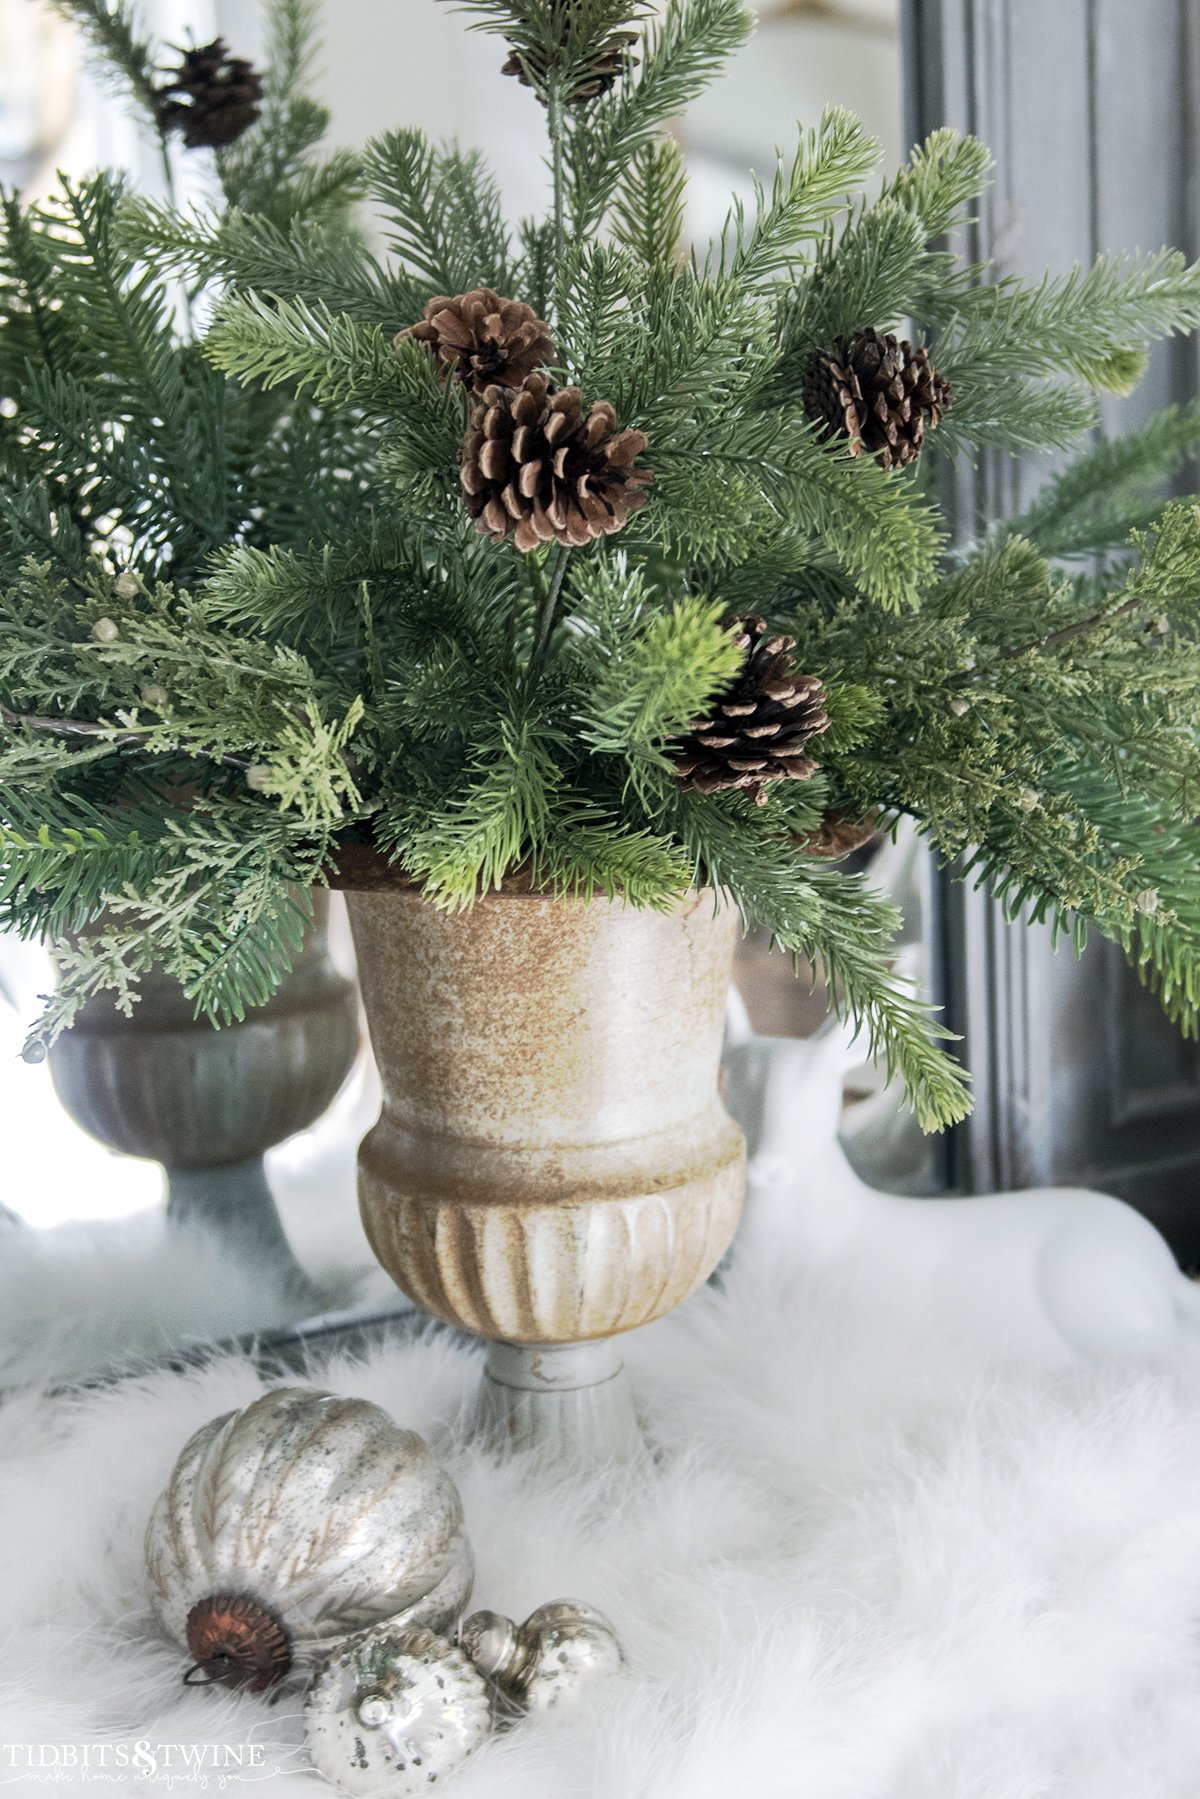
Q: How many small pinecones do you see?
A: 6